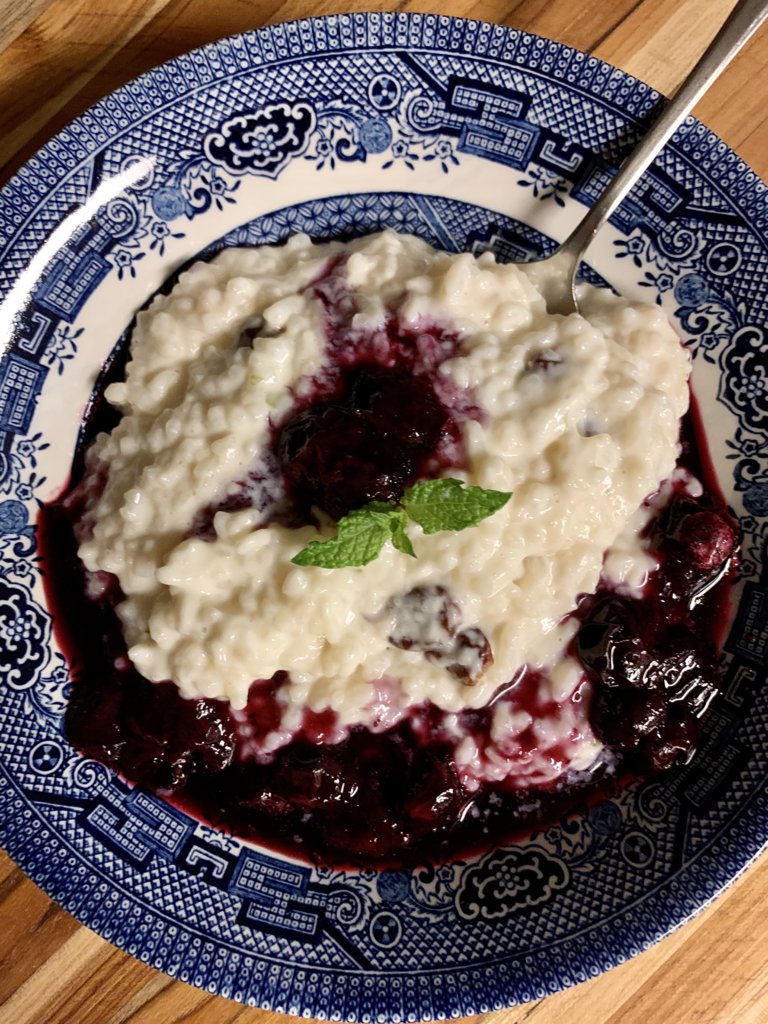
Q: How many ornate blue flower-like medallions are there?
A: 4